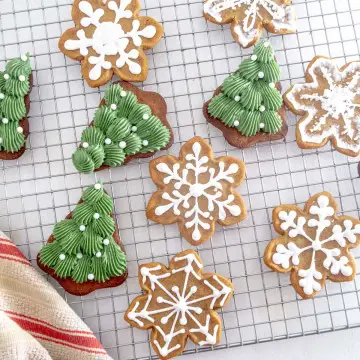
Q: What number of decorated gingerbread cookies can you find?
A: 10